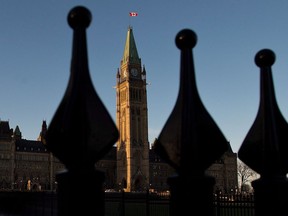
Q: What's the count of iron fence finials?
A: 3